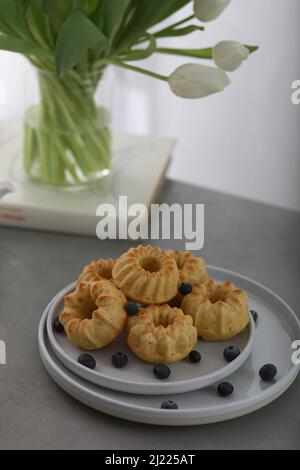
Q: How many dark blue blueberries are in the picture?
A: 12